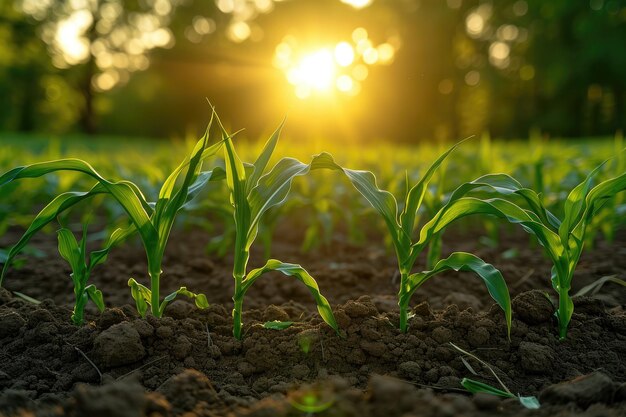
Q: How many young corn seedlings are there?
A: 5